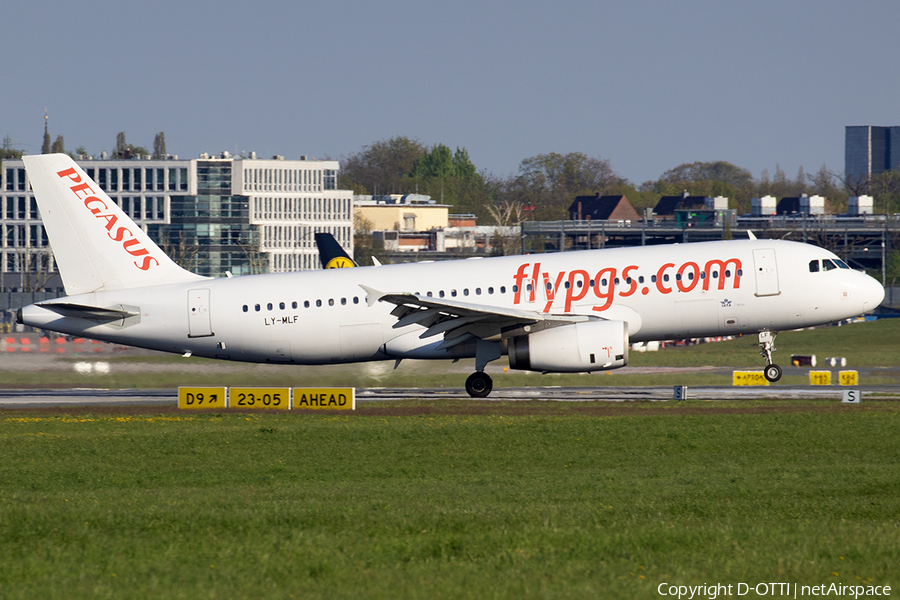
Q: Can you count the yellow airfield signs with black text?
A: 6